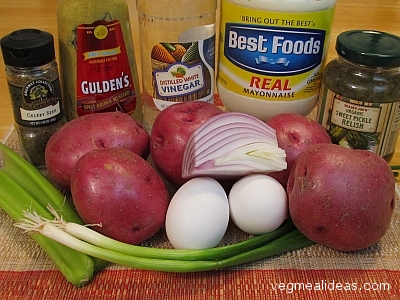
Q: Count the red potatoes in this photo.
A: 5